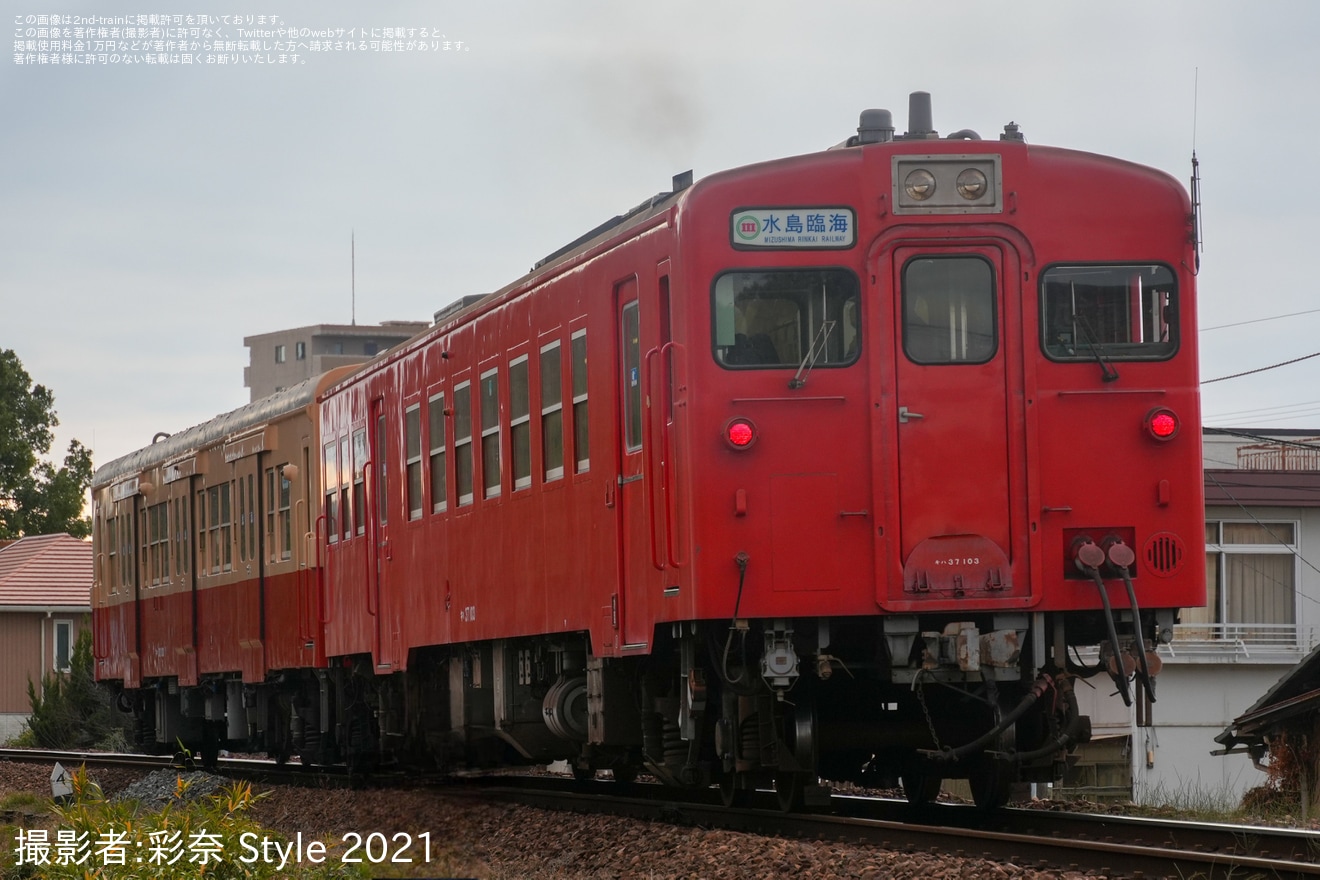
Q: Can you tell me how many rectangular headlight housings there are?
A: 1